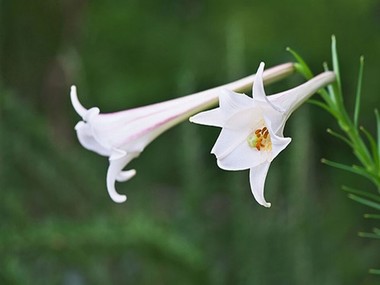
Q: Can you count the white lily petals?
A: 12